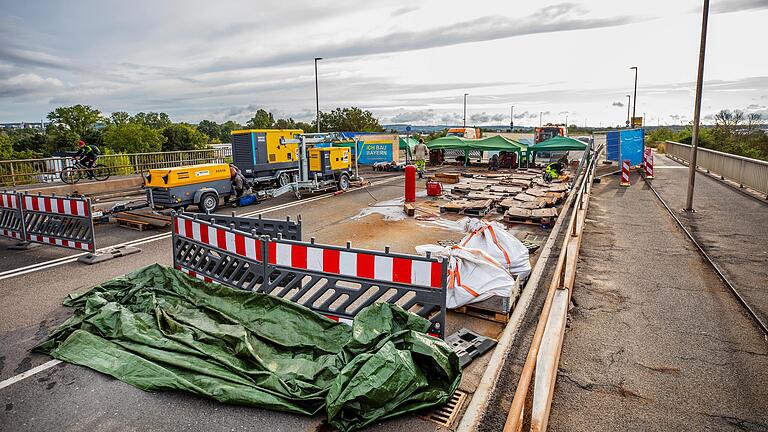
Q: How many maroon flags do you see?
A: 0